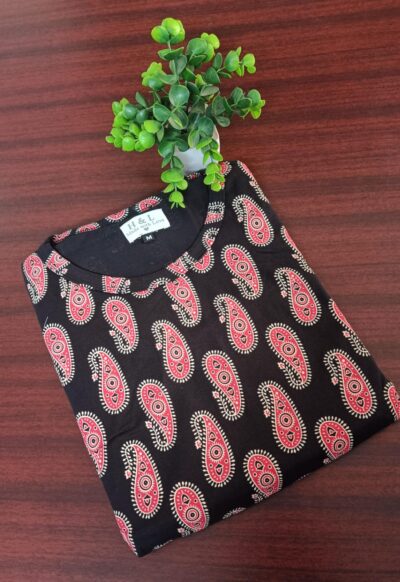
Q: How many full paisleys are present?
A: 14